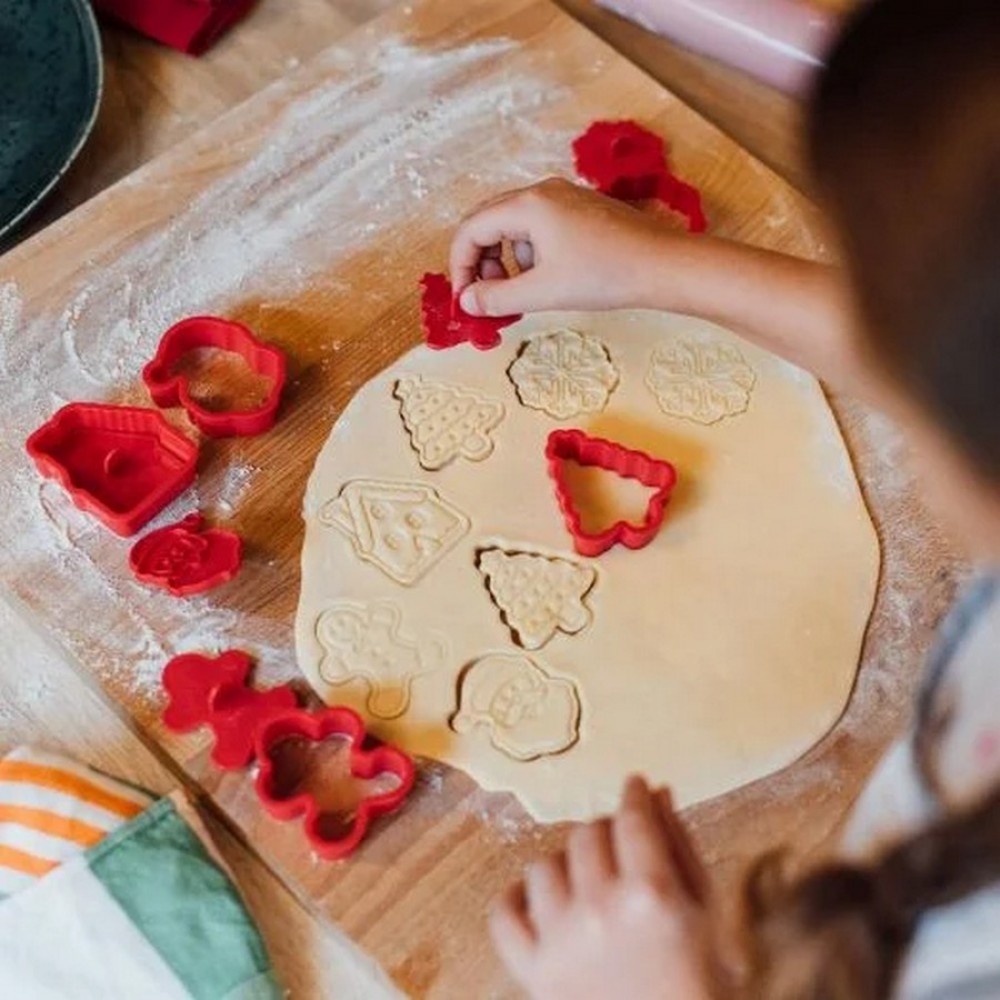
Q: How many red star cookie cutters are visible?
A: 0